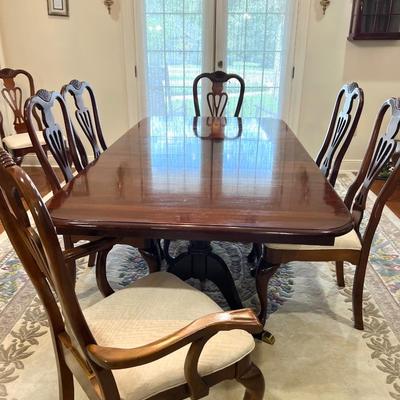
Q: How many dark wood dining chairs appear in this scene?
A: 7